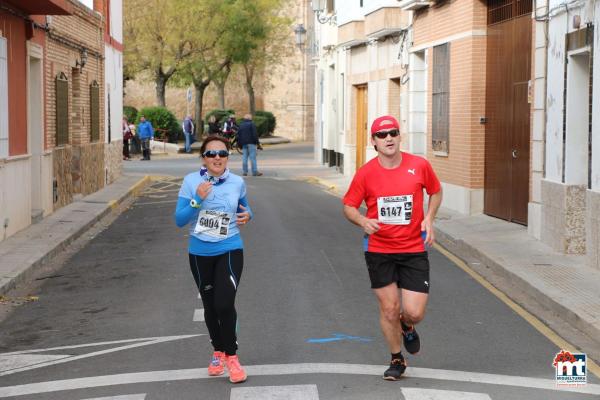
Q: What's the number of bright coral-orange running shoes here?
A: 2